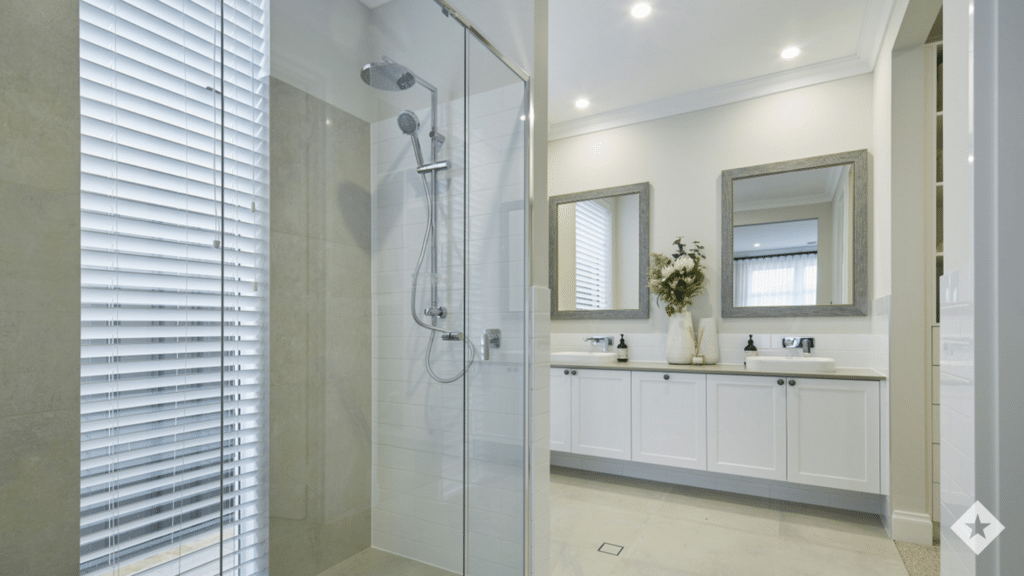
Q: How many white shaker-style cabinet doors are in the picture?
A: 5